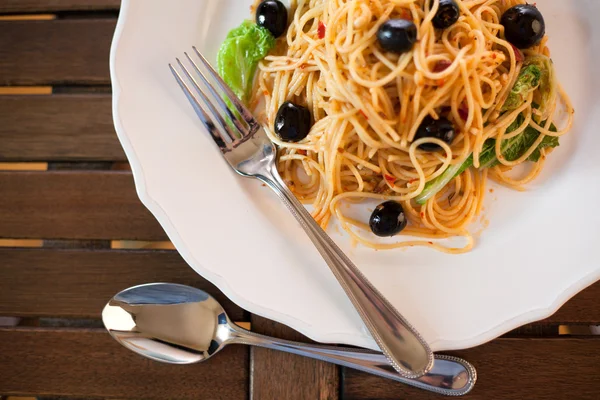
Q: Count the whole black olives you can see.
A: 7